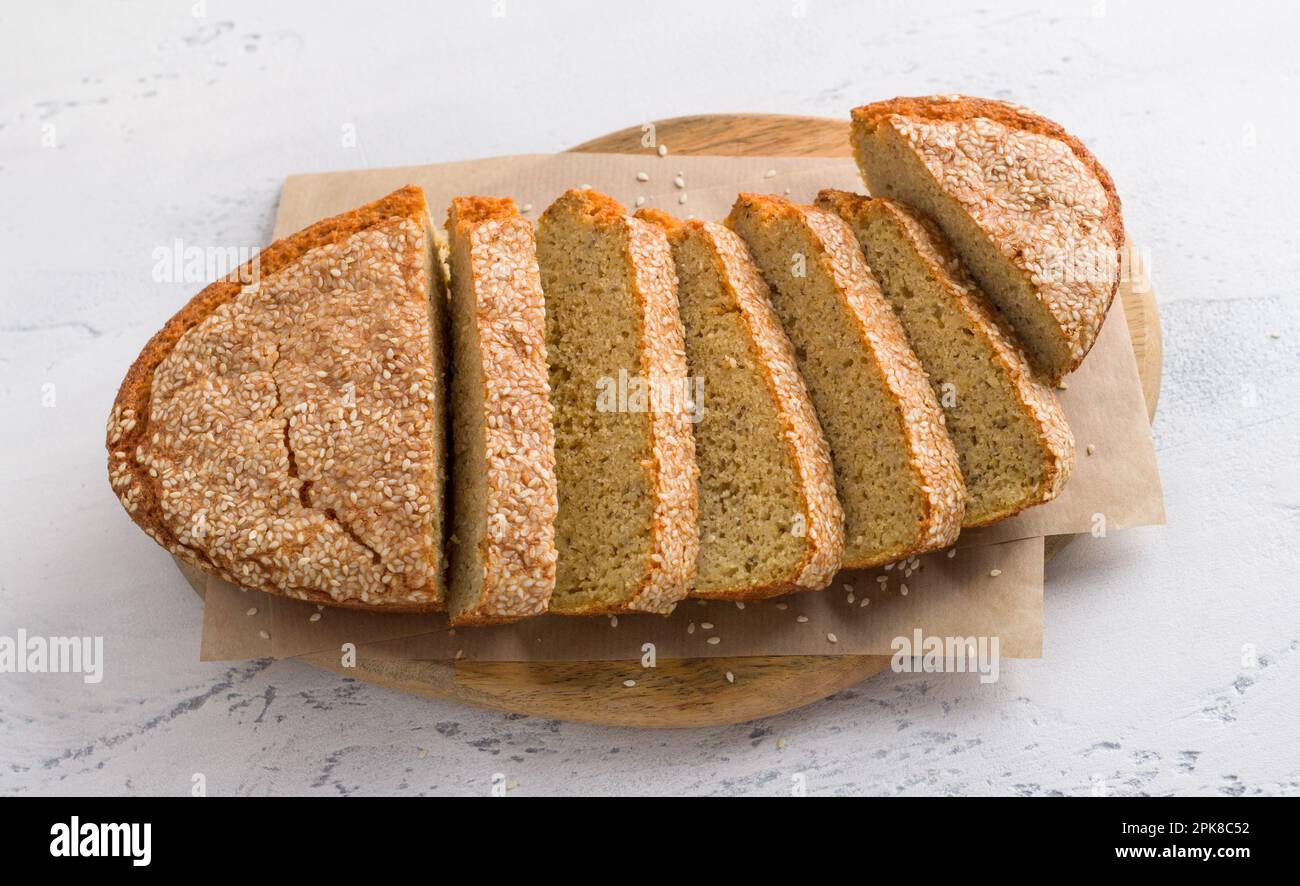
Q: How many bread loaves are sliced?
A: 1